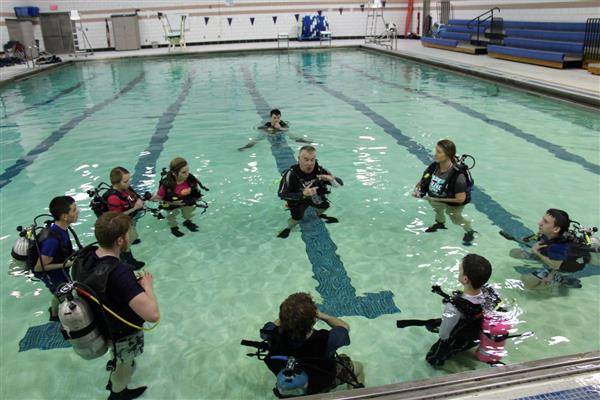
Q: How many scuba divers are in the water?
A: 10